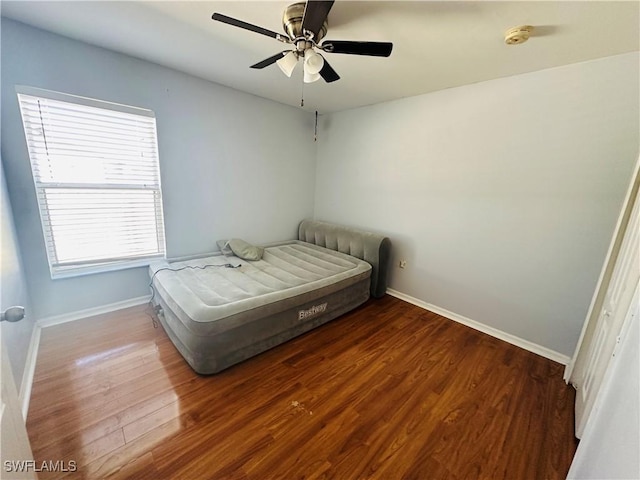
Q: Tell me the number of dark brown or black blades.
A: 5